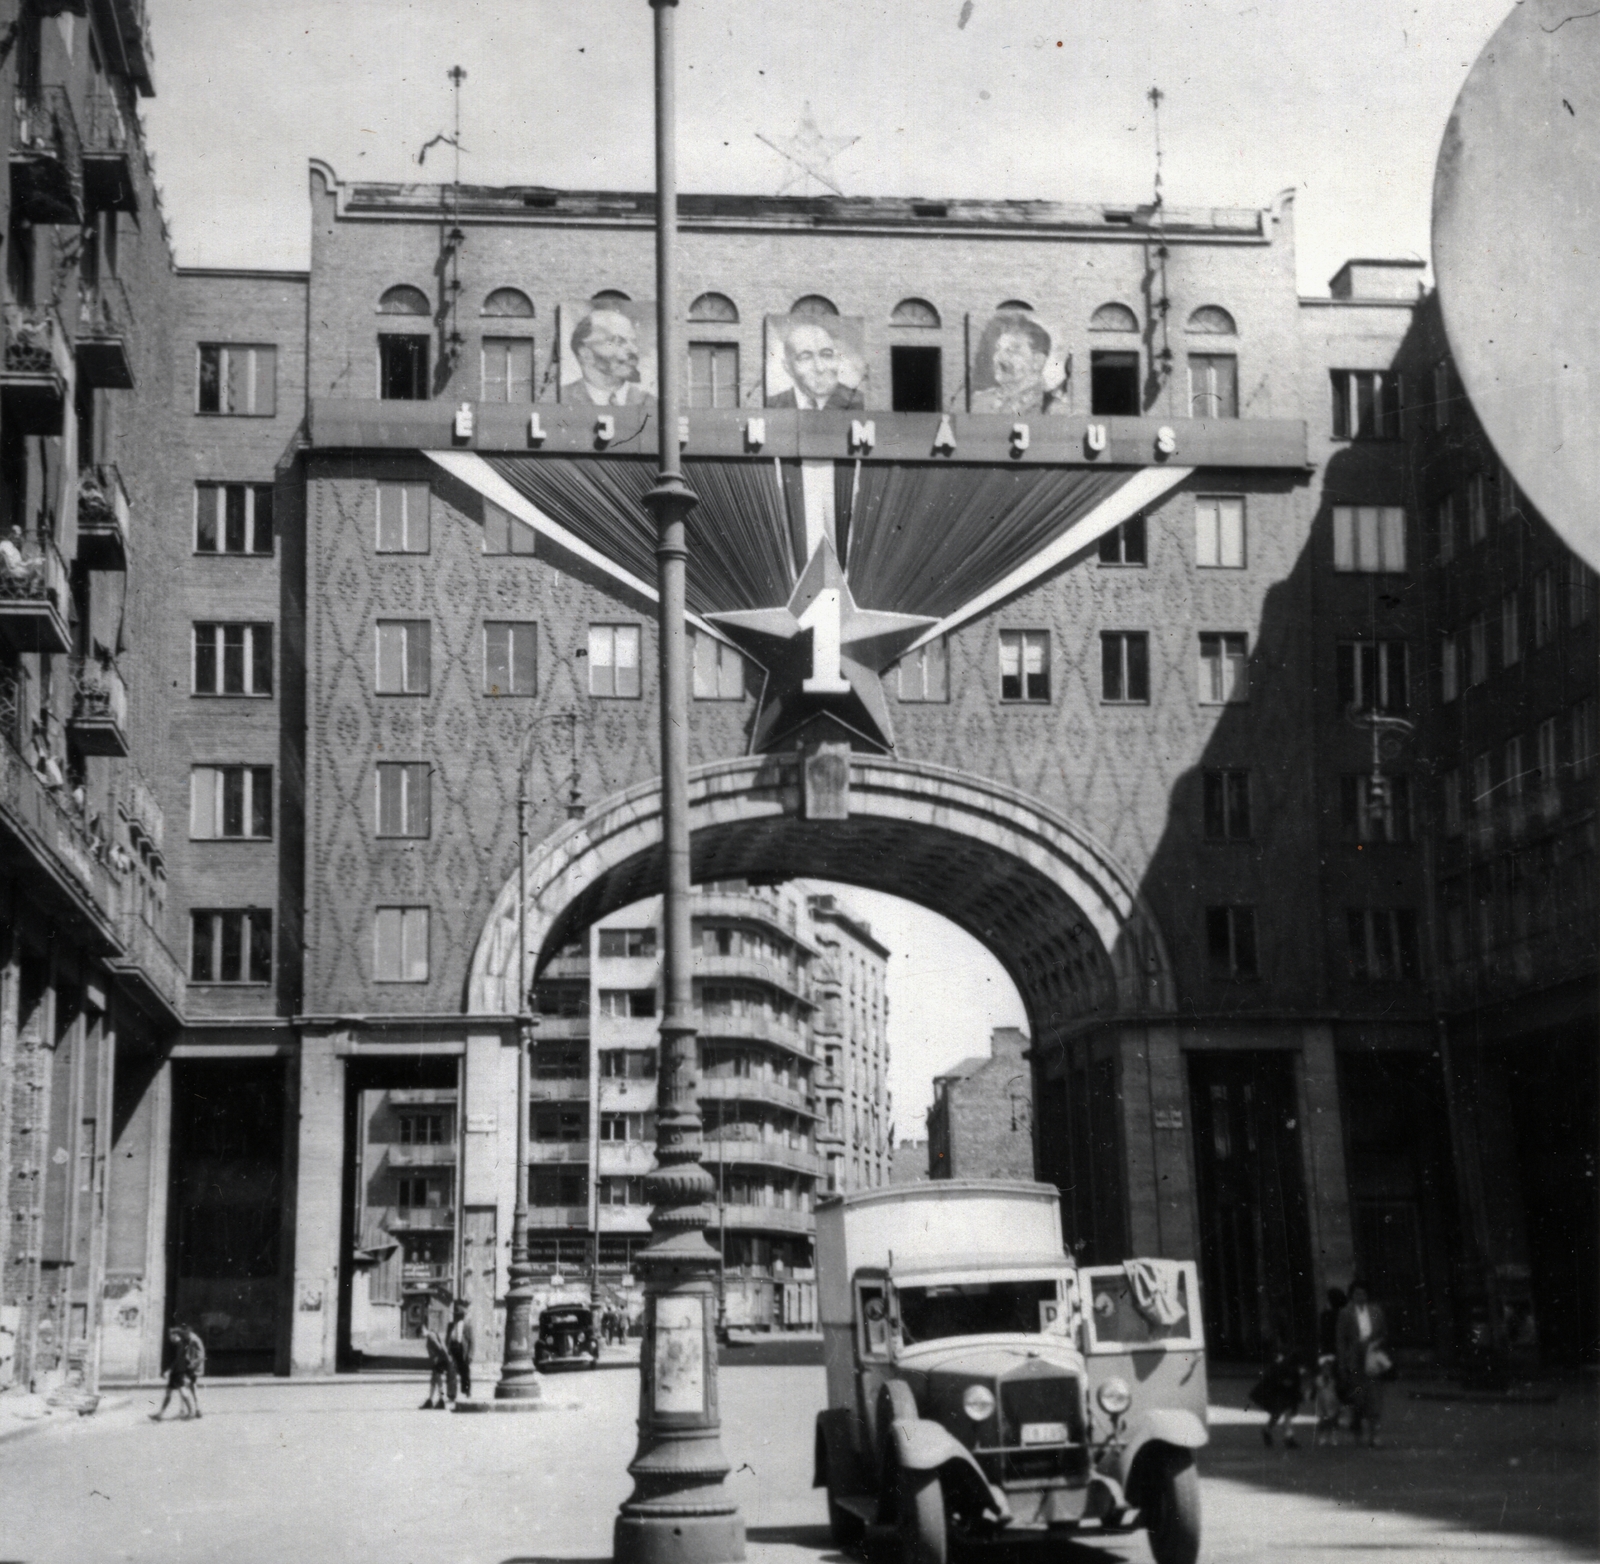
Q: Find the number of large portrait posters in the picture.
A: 3